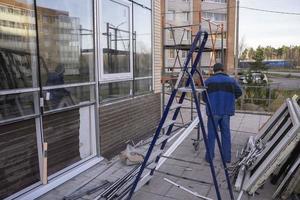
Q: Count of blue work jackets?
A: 1